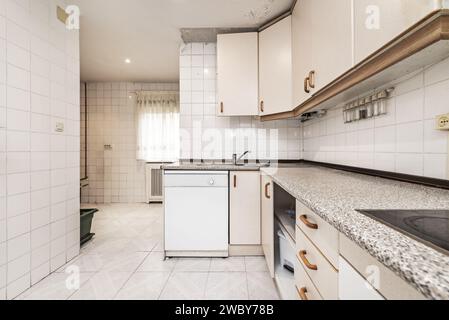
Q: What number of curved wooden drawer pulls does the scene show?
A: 3